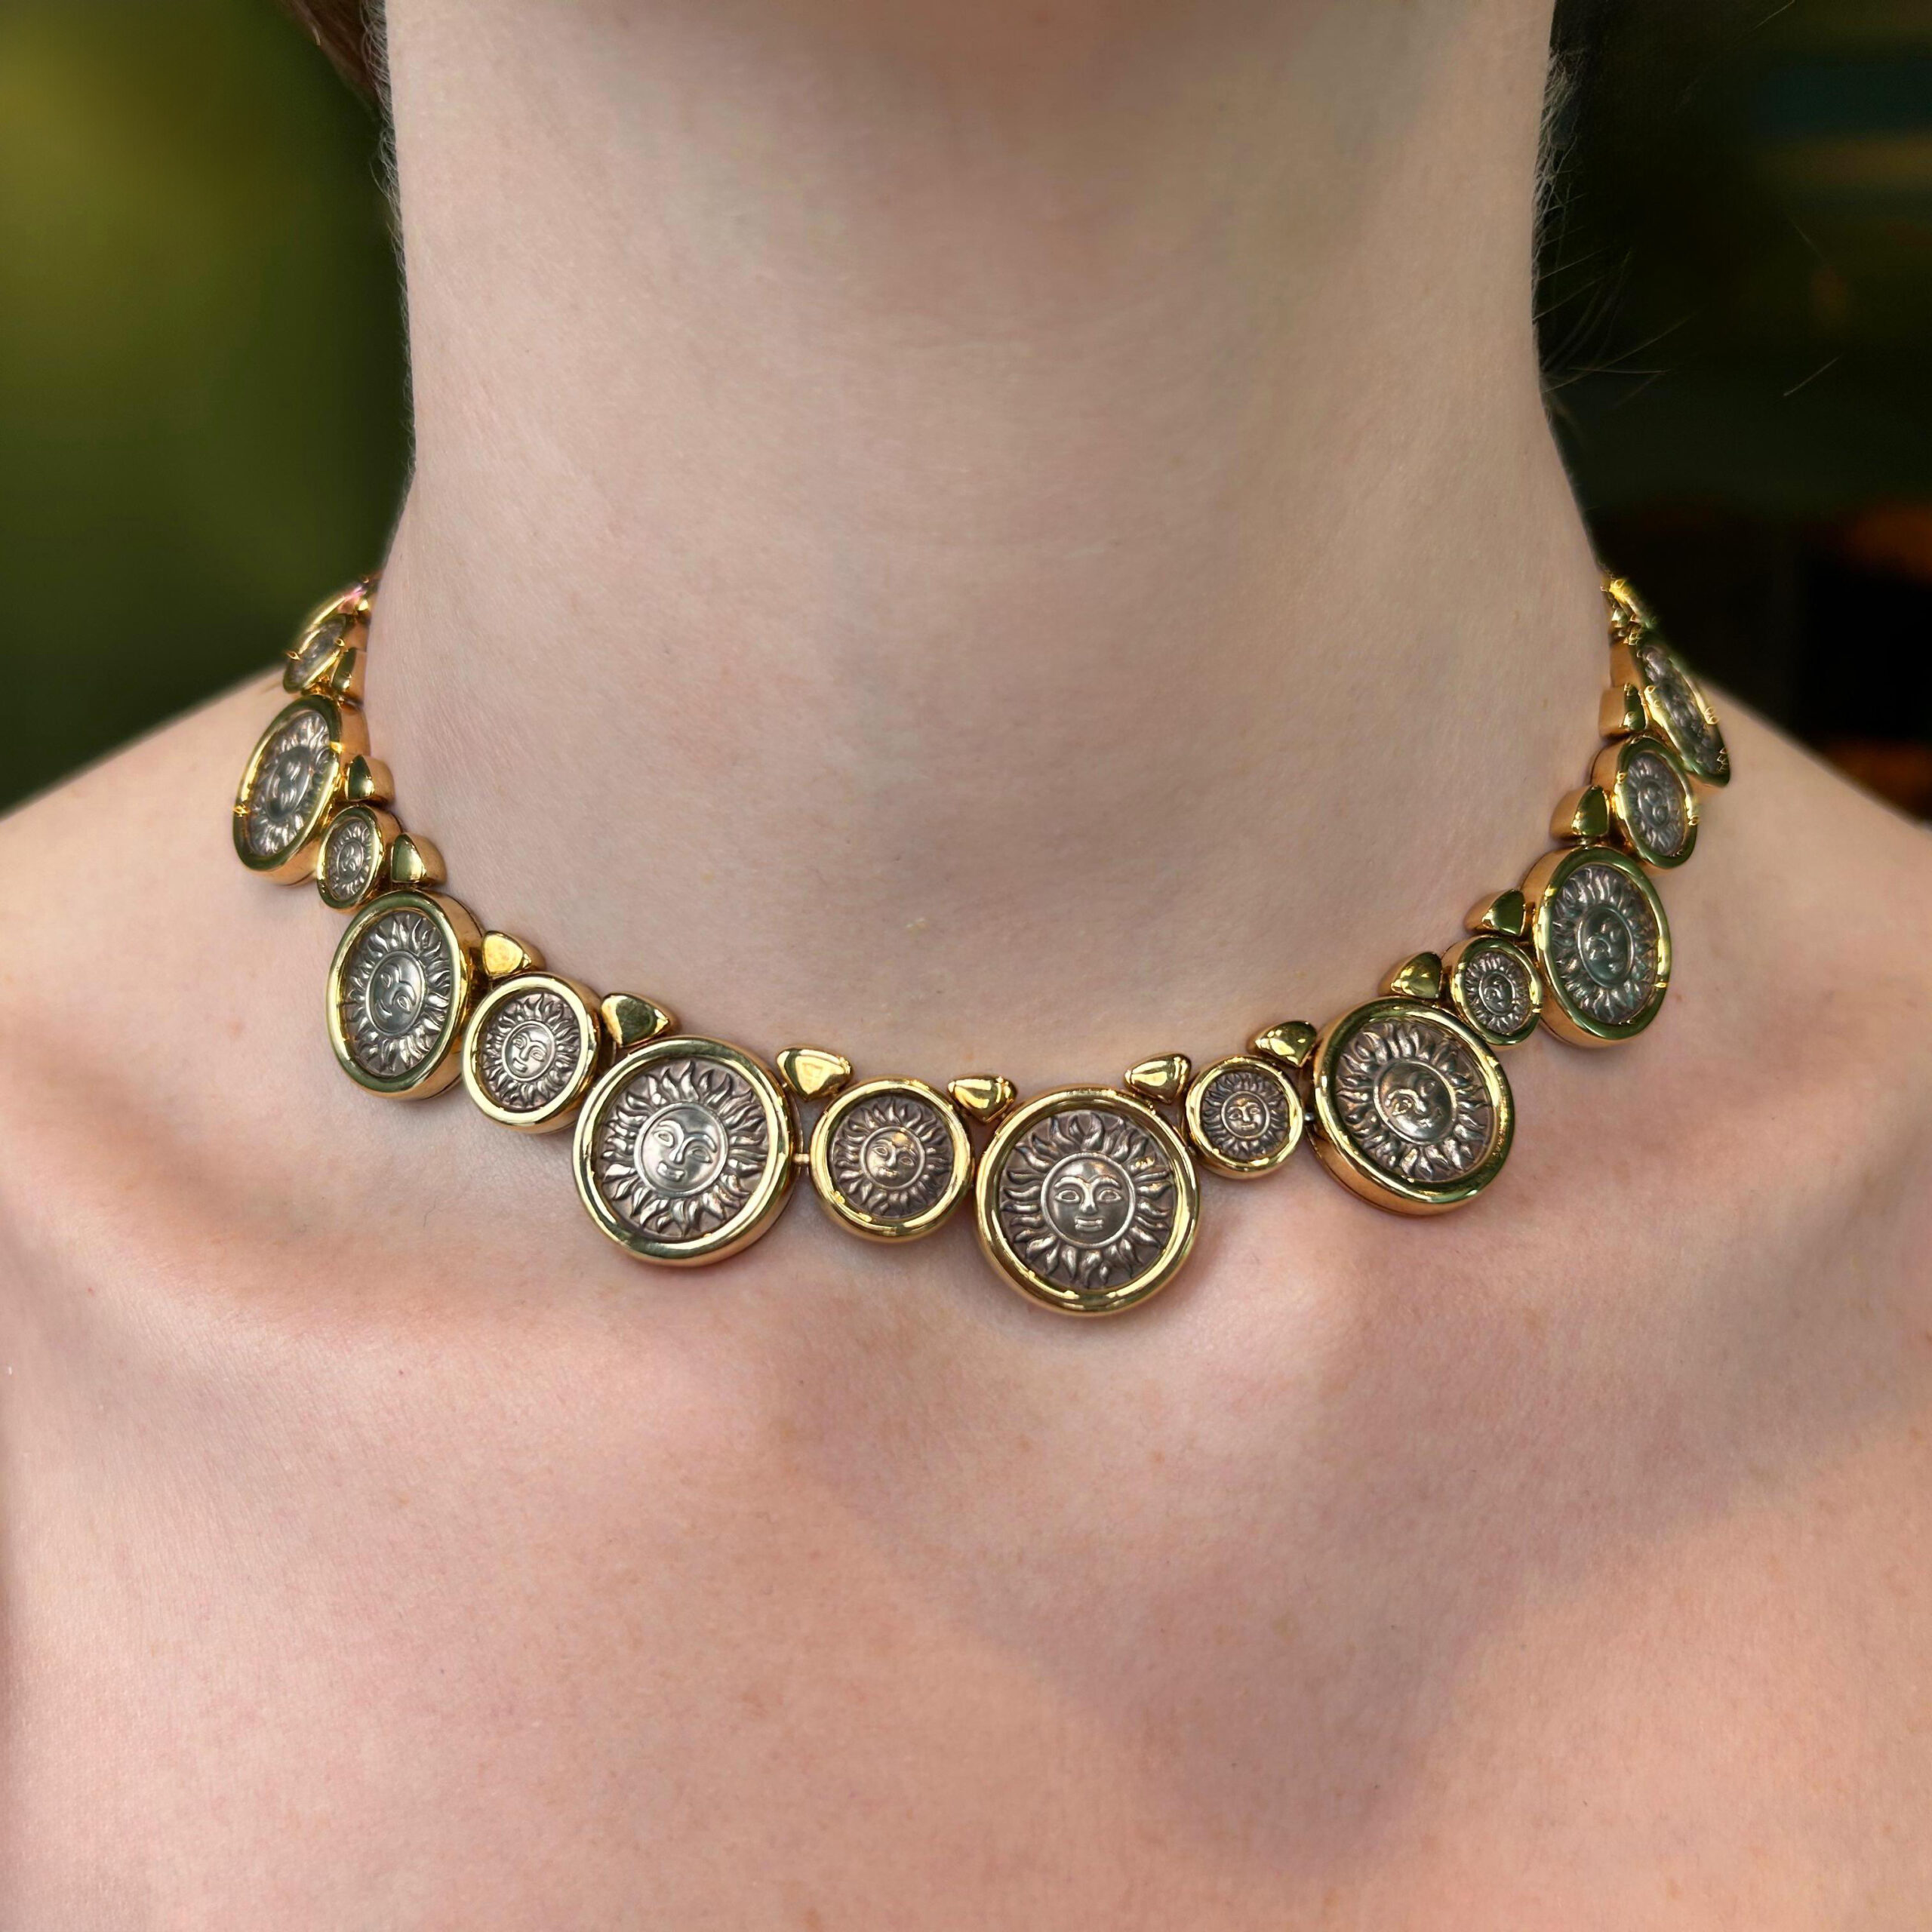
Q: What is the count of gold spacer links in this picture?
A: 13